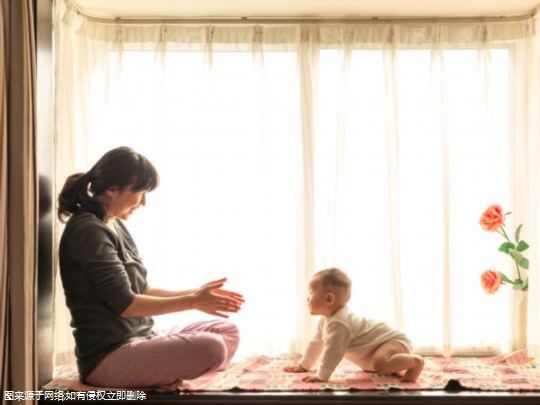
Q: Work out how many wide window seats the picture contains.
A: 1